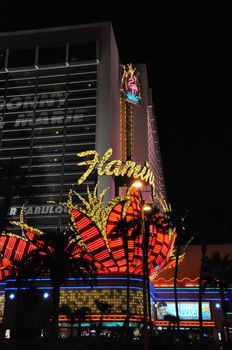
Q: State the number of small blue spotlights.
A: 3